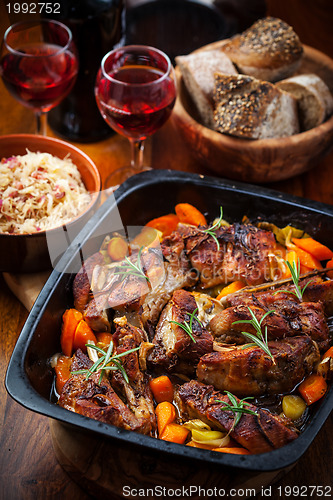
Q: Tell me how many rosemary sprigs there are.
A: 7